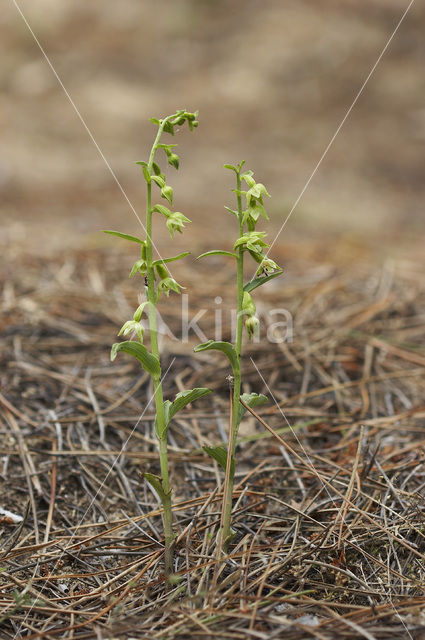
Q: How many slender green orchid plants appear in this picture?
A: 2